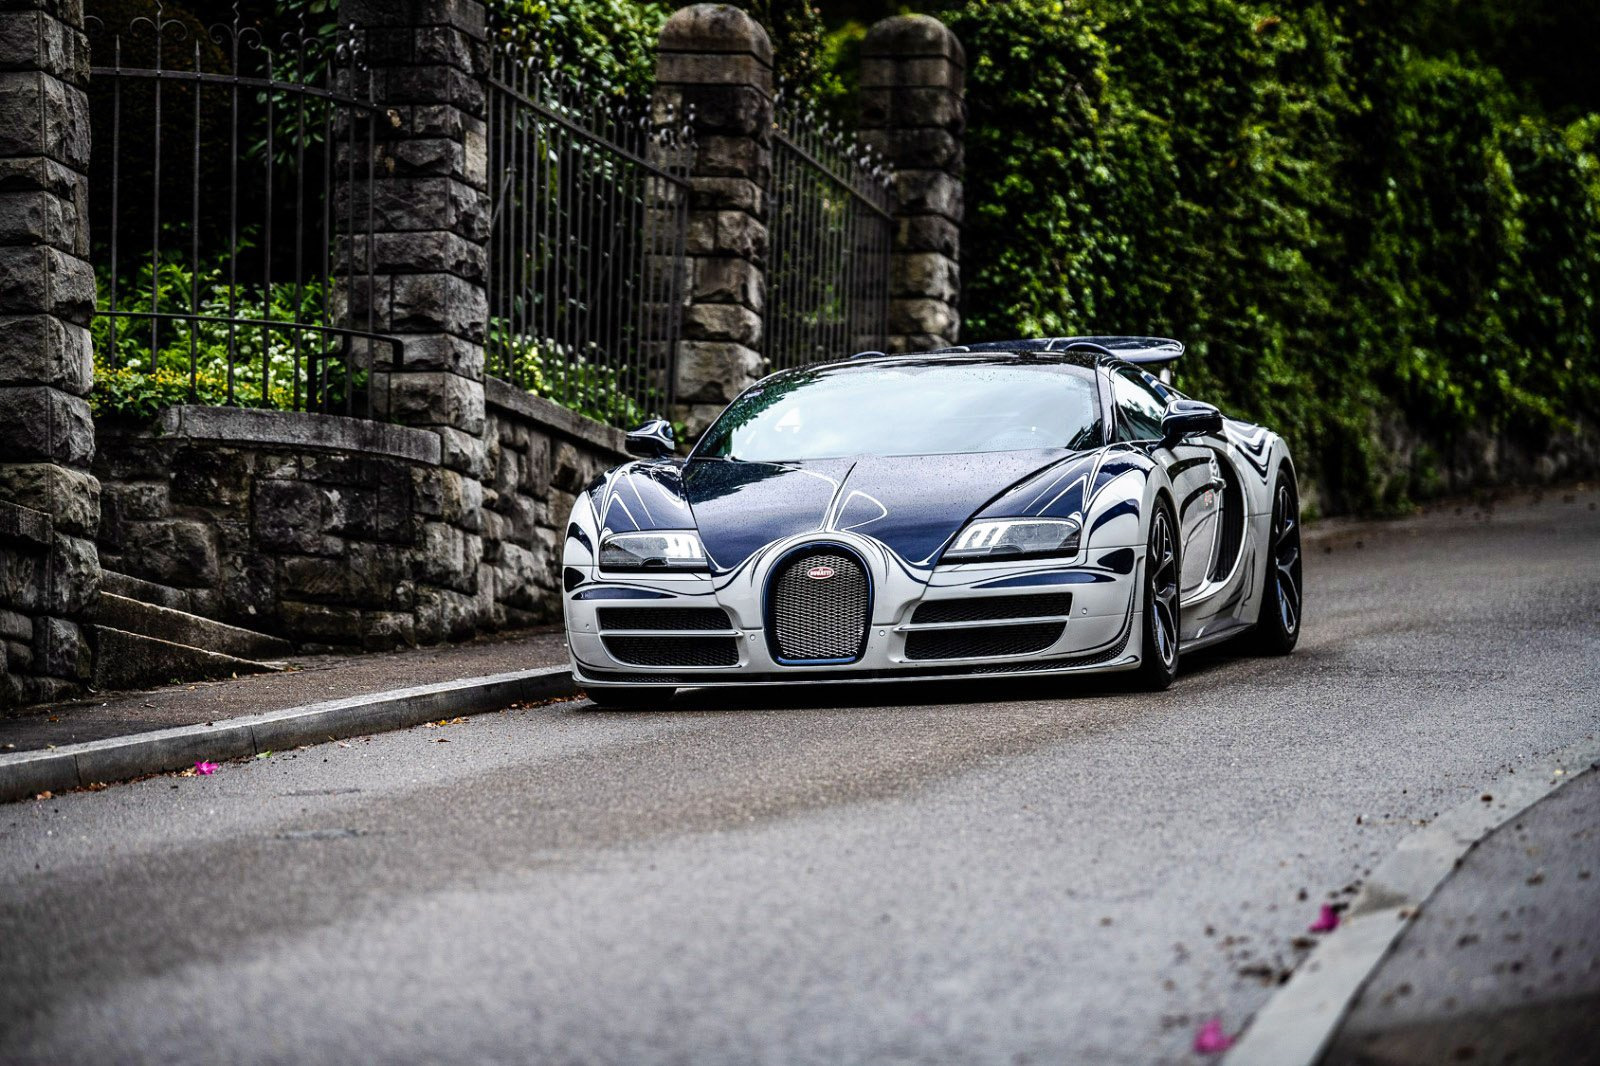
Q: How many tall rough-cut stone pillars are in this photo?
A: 4